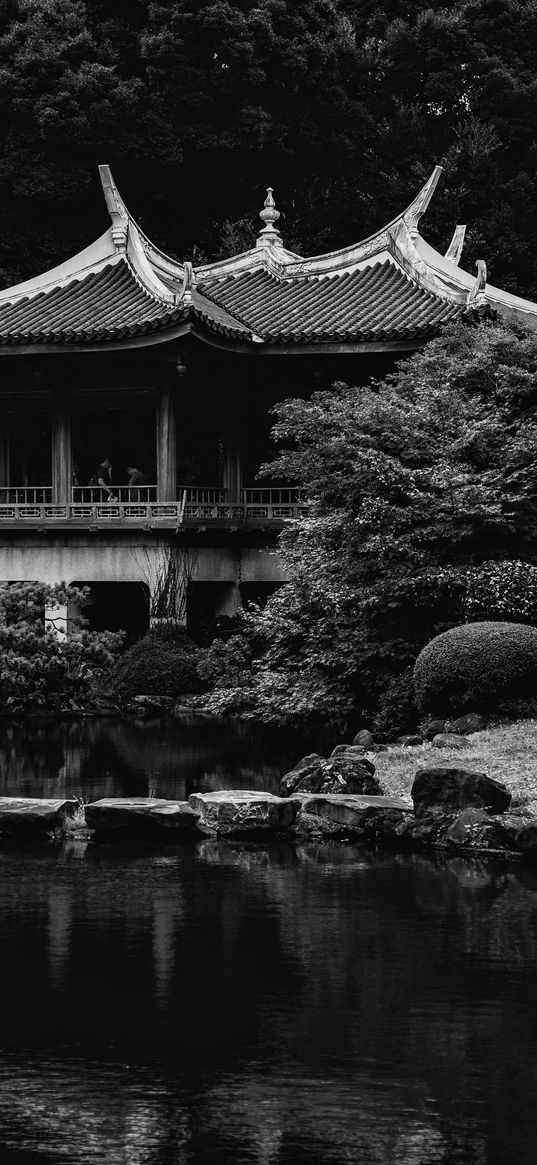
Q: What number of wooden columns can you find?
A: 4